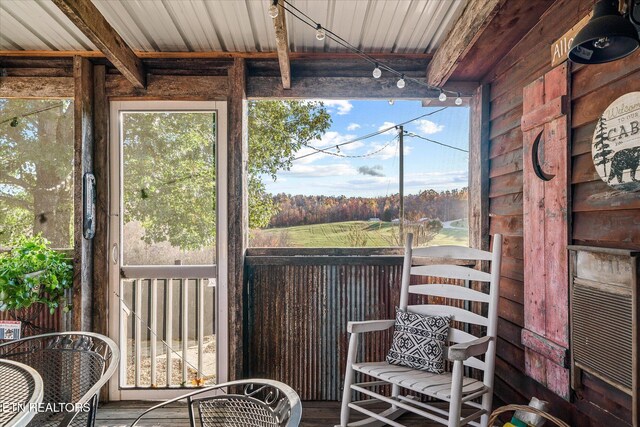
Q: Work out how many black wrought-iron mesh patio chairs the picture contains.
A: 2